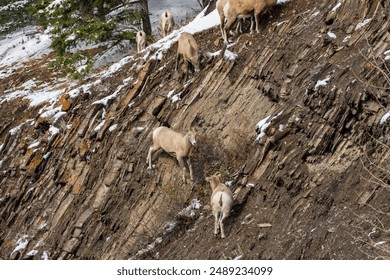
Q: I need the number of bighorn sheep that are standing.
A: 6